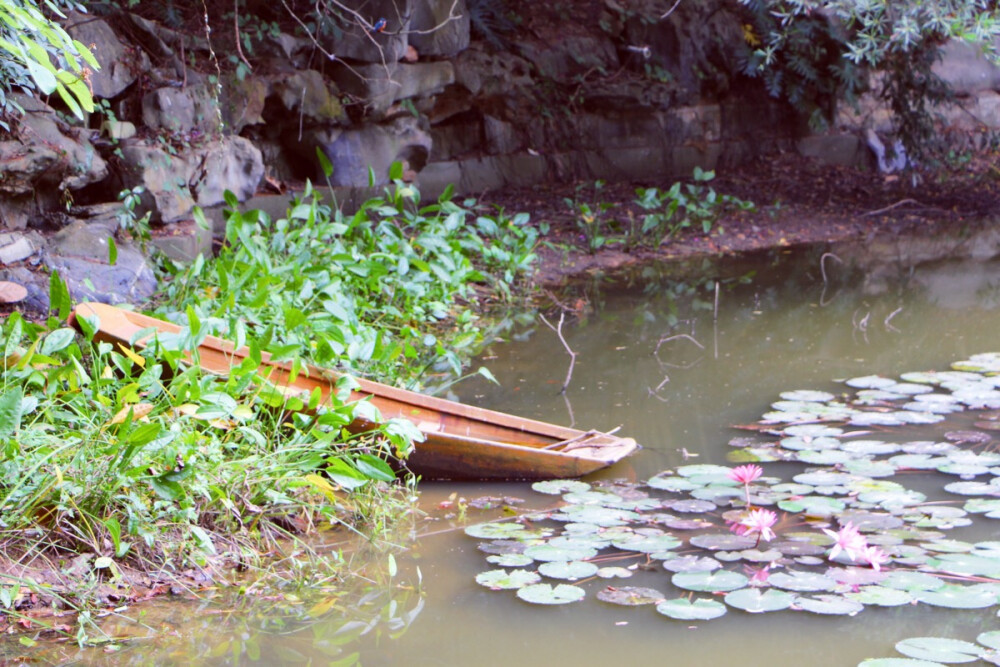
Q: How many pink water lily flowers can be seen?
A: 4